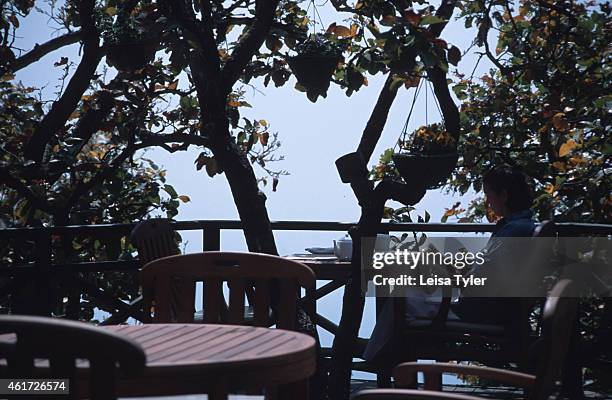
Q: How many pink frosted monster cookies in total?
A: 0